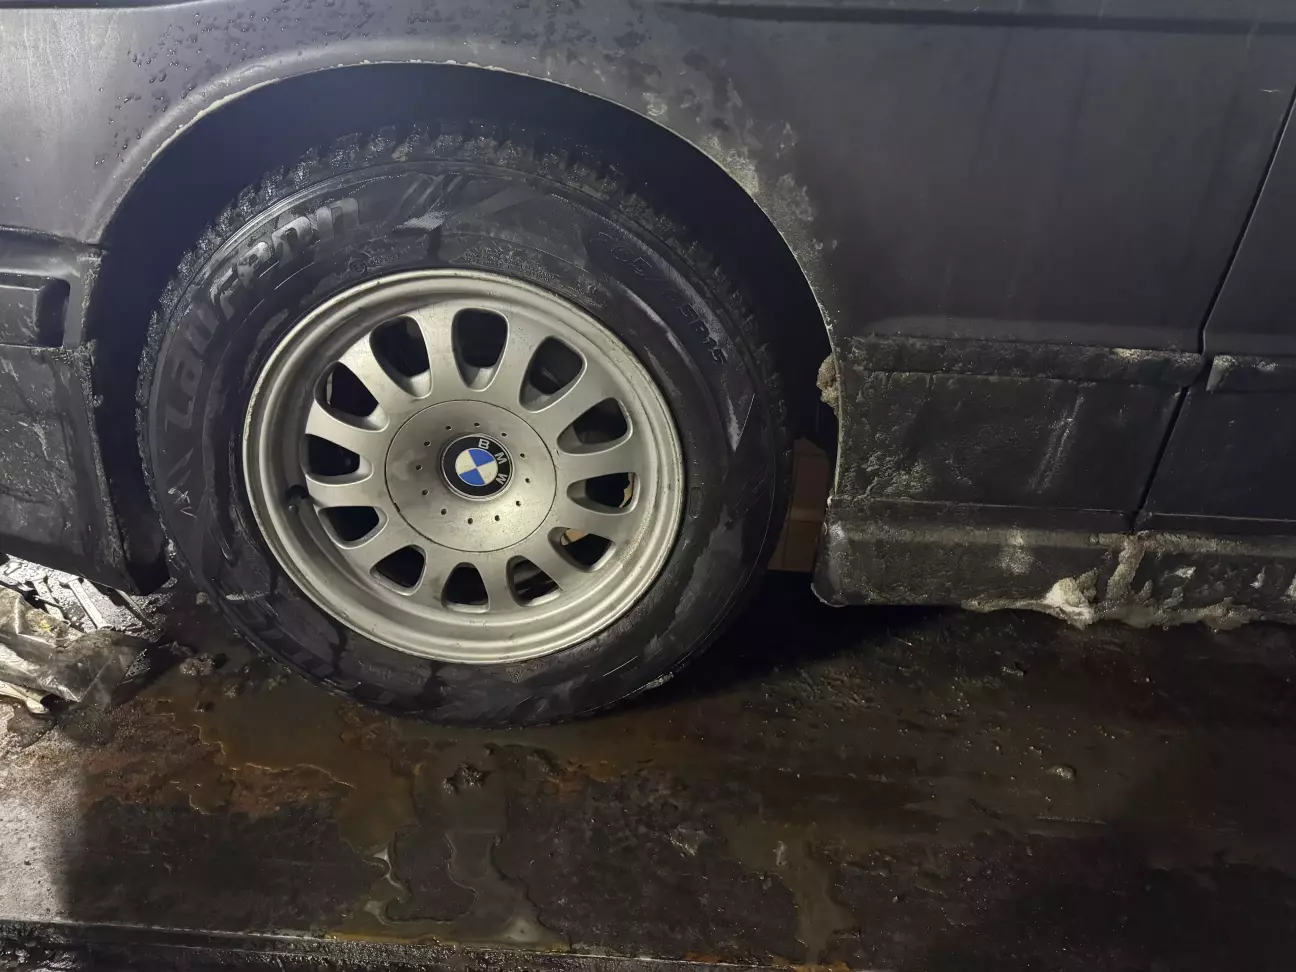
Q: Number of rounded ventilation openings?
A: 12